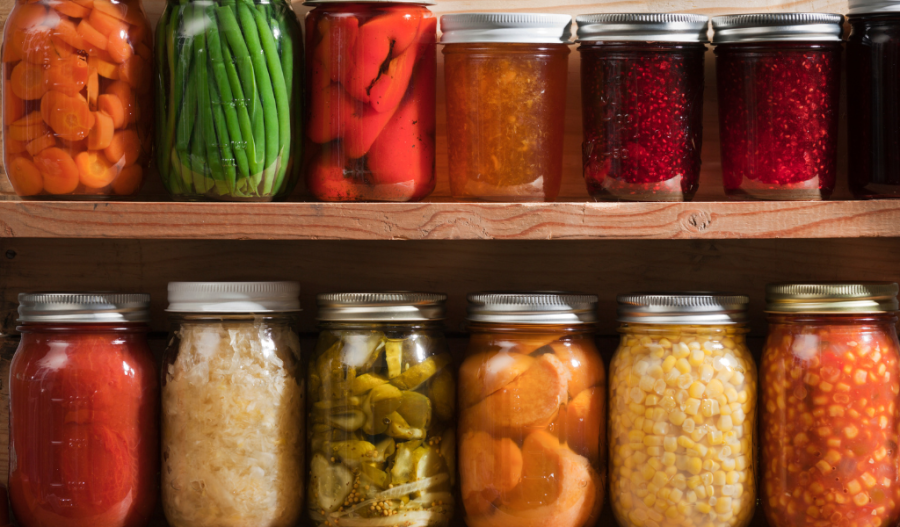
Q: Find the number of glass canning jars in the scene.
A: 13